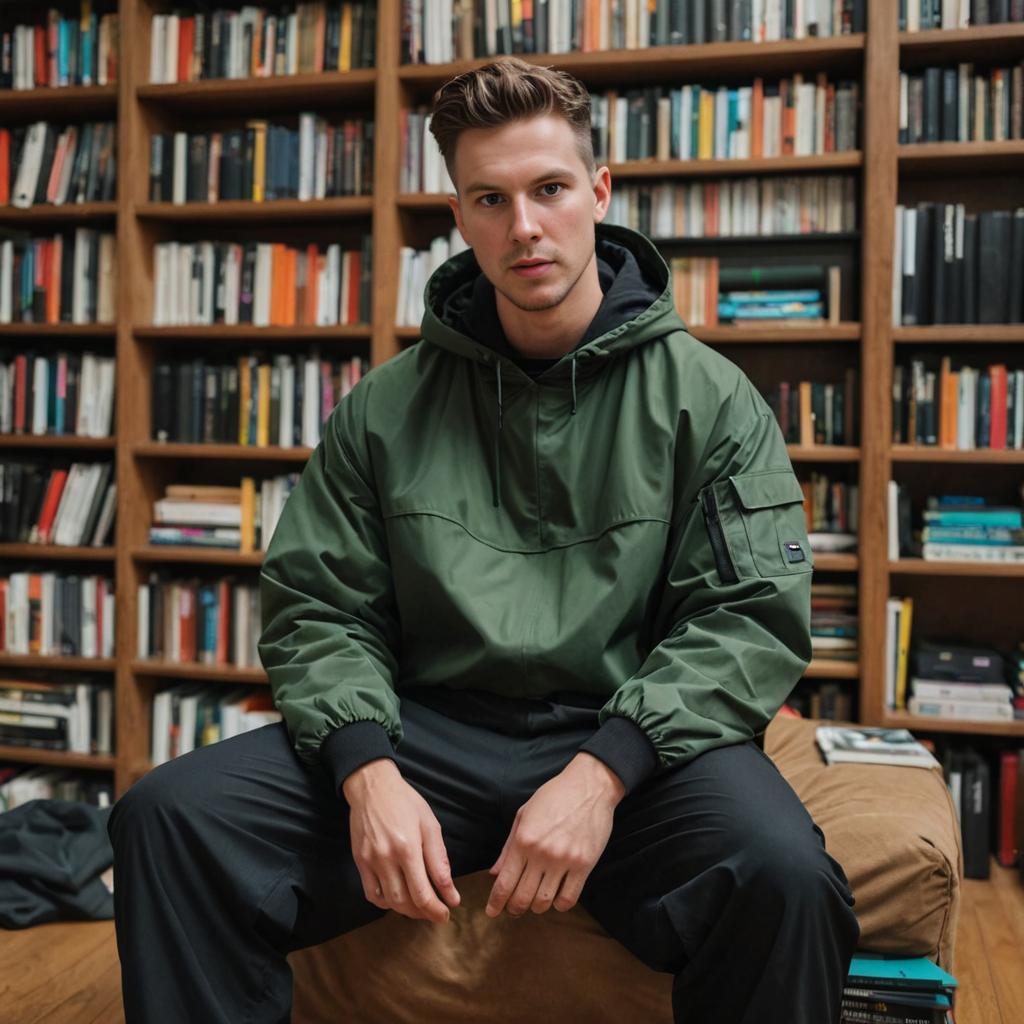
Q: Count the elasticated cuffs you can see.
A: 2